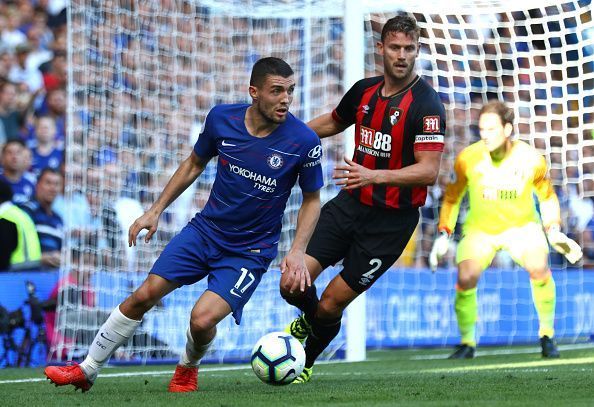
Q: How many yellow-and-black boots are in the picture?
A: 2